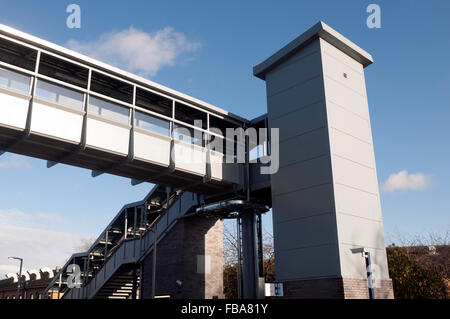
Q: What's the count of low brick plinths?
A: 1